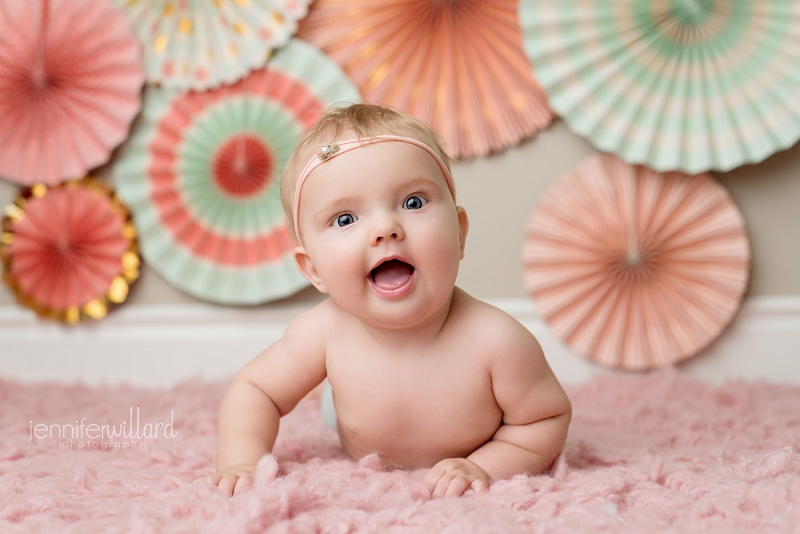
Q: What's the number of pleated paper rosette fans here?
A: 7